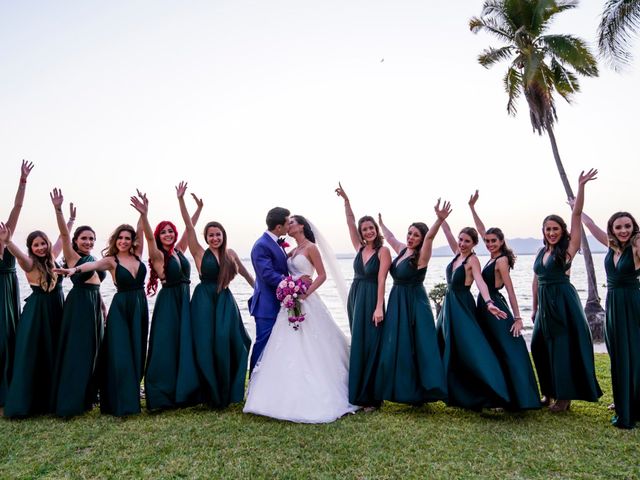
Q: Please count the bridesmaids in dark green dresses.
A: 12